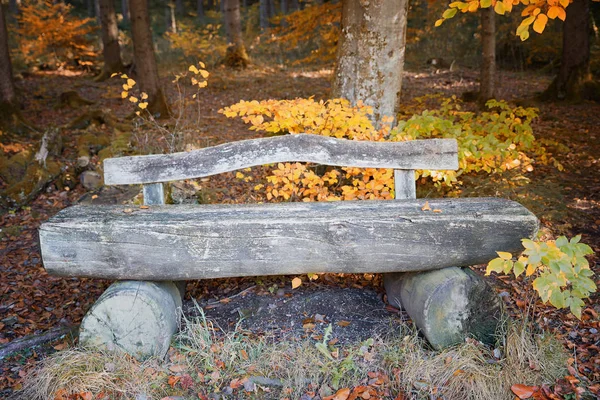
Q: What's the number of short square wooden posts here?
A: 2